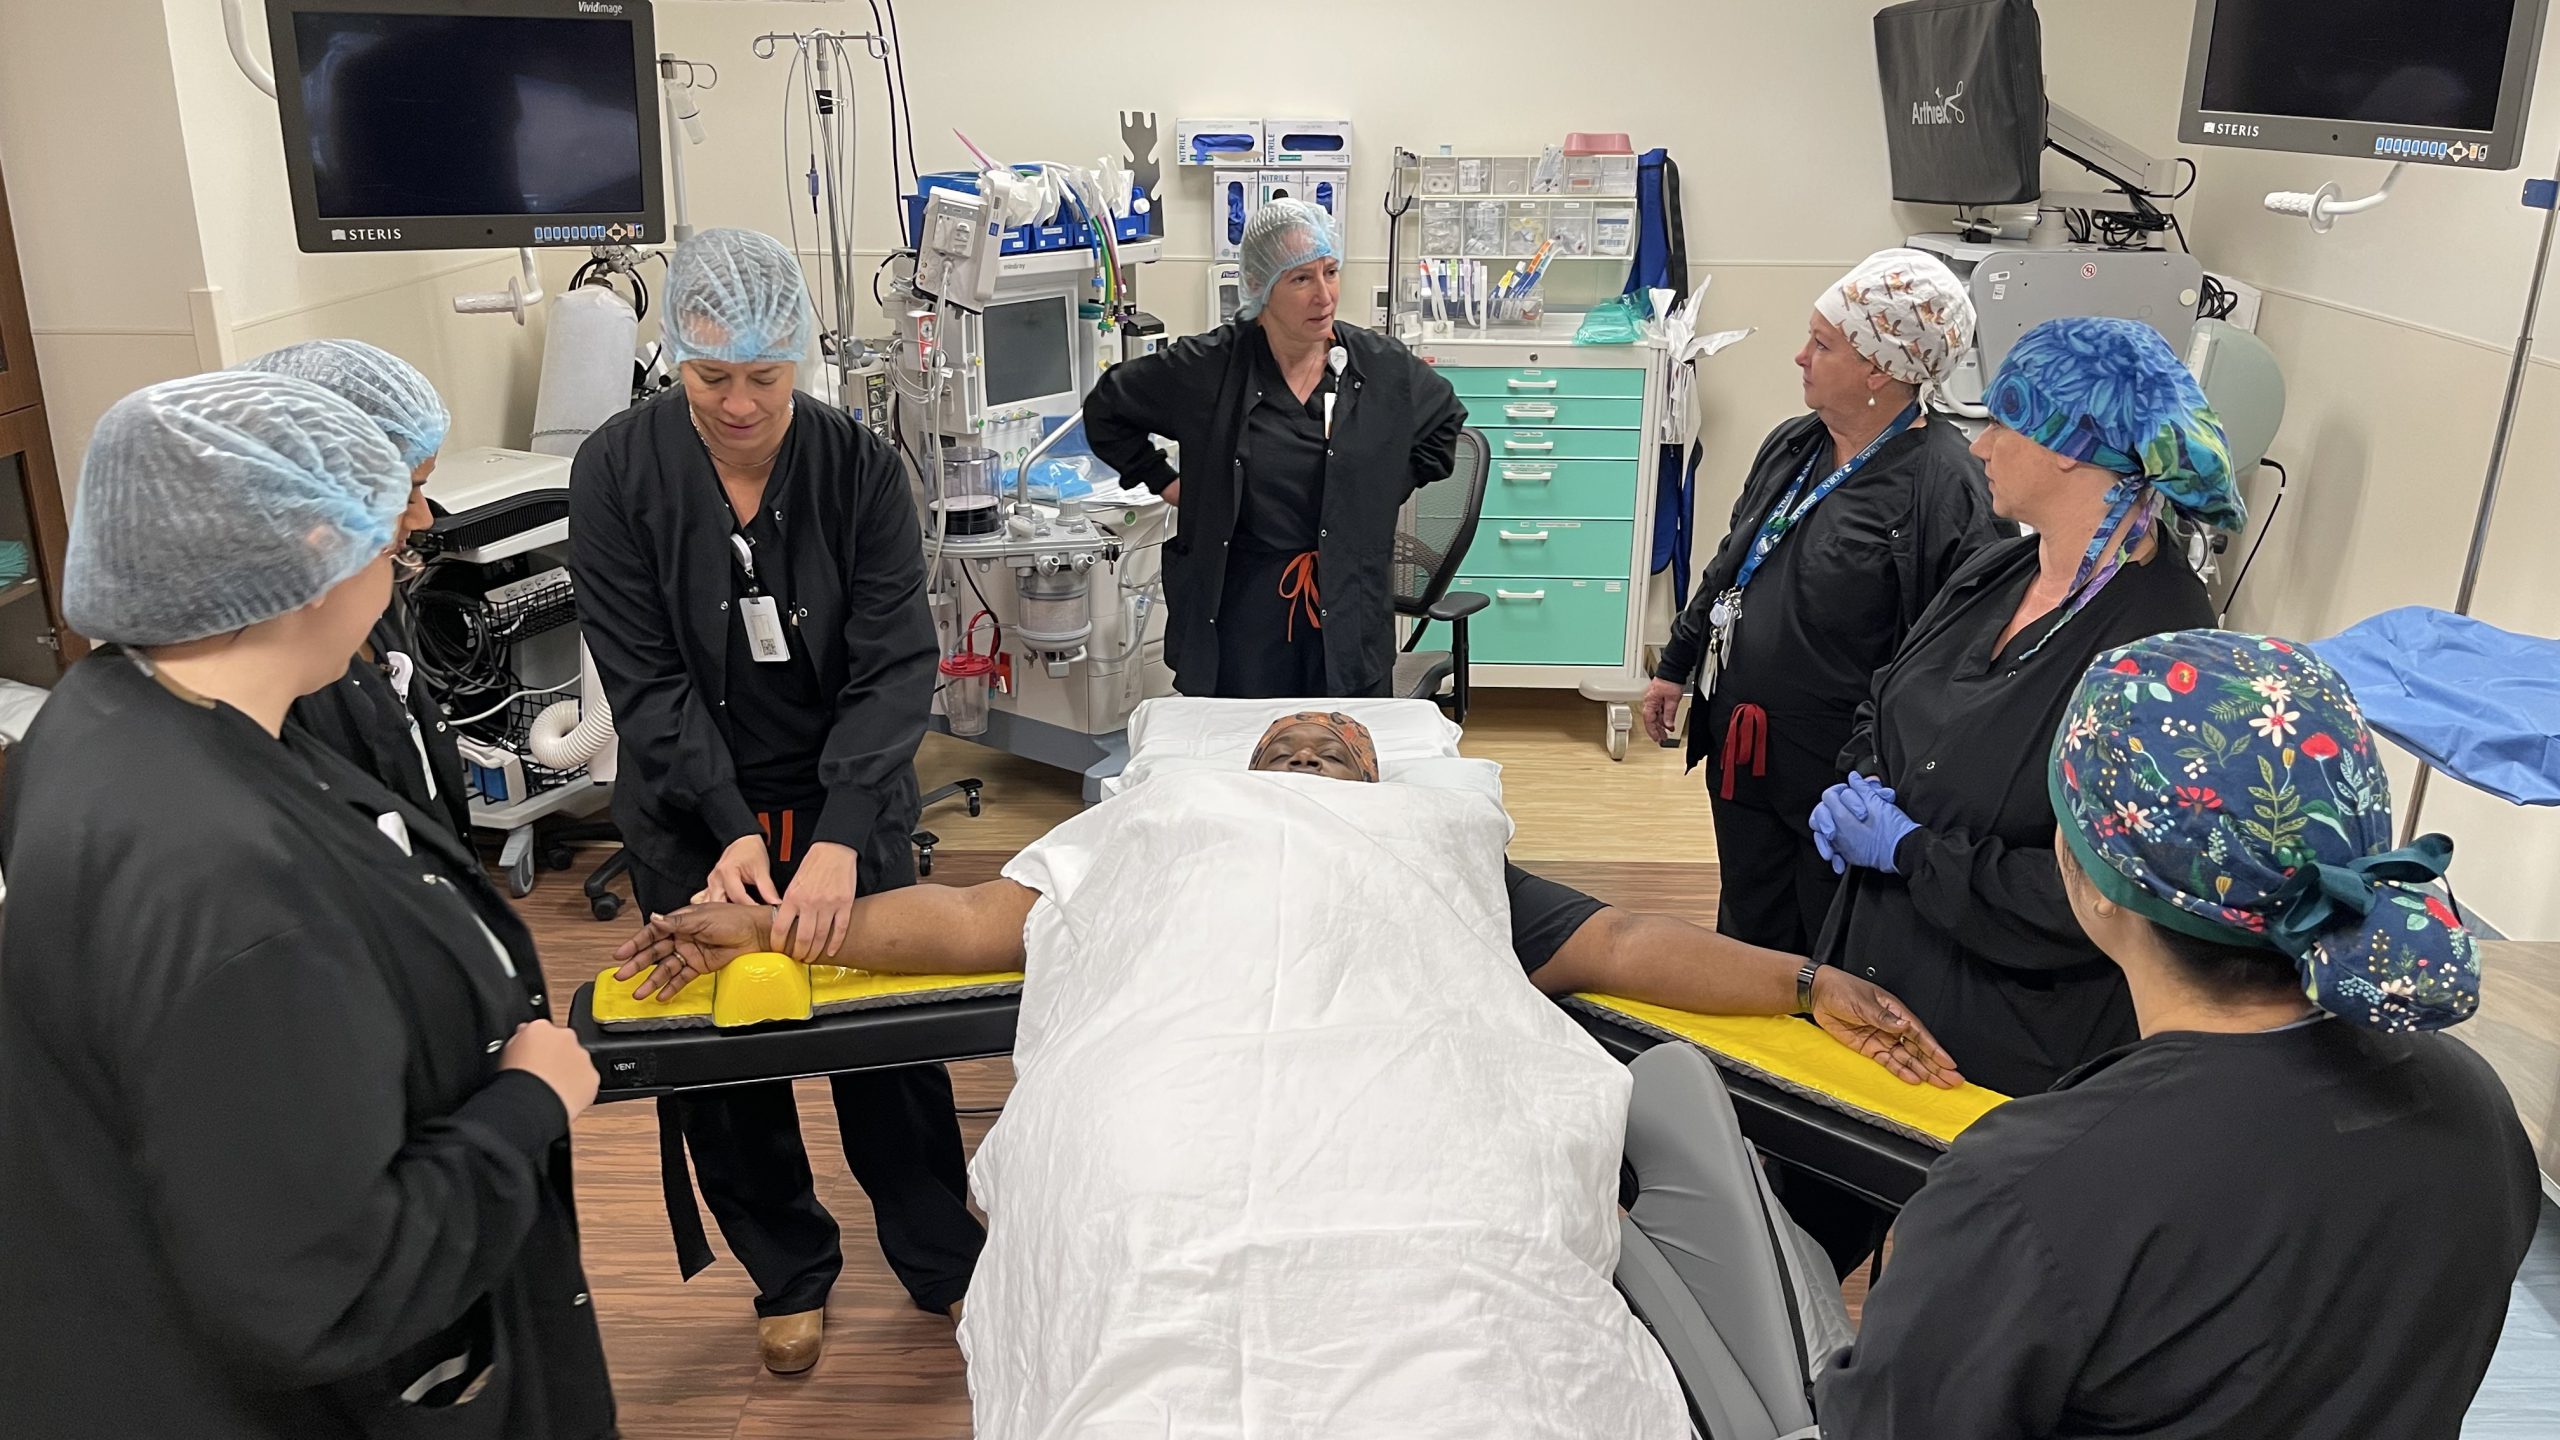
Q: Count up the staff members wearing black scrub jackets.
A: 7